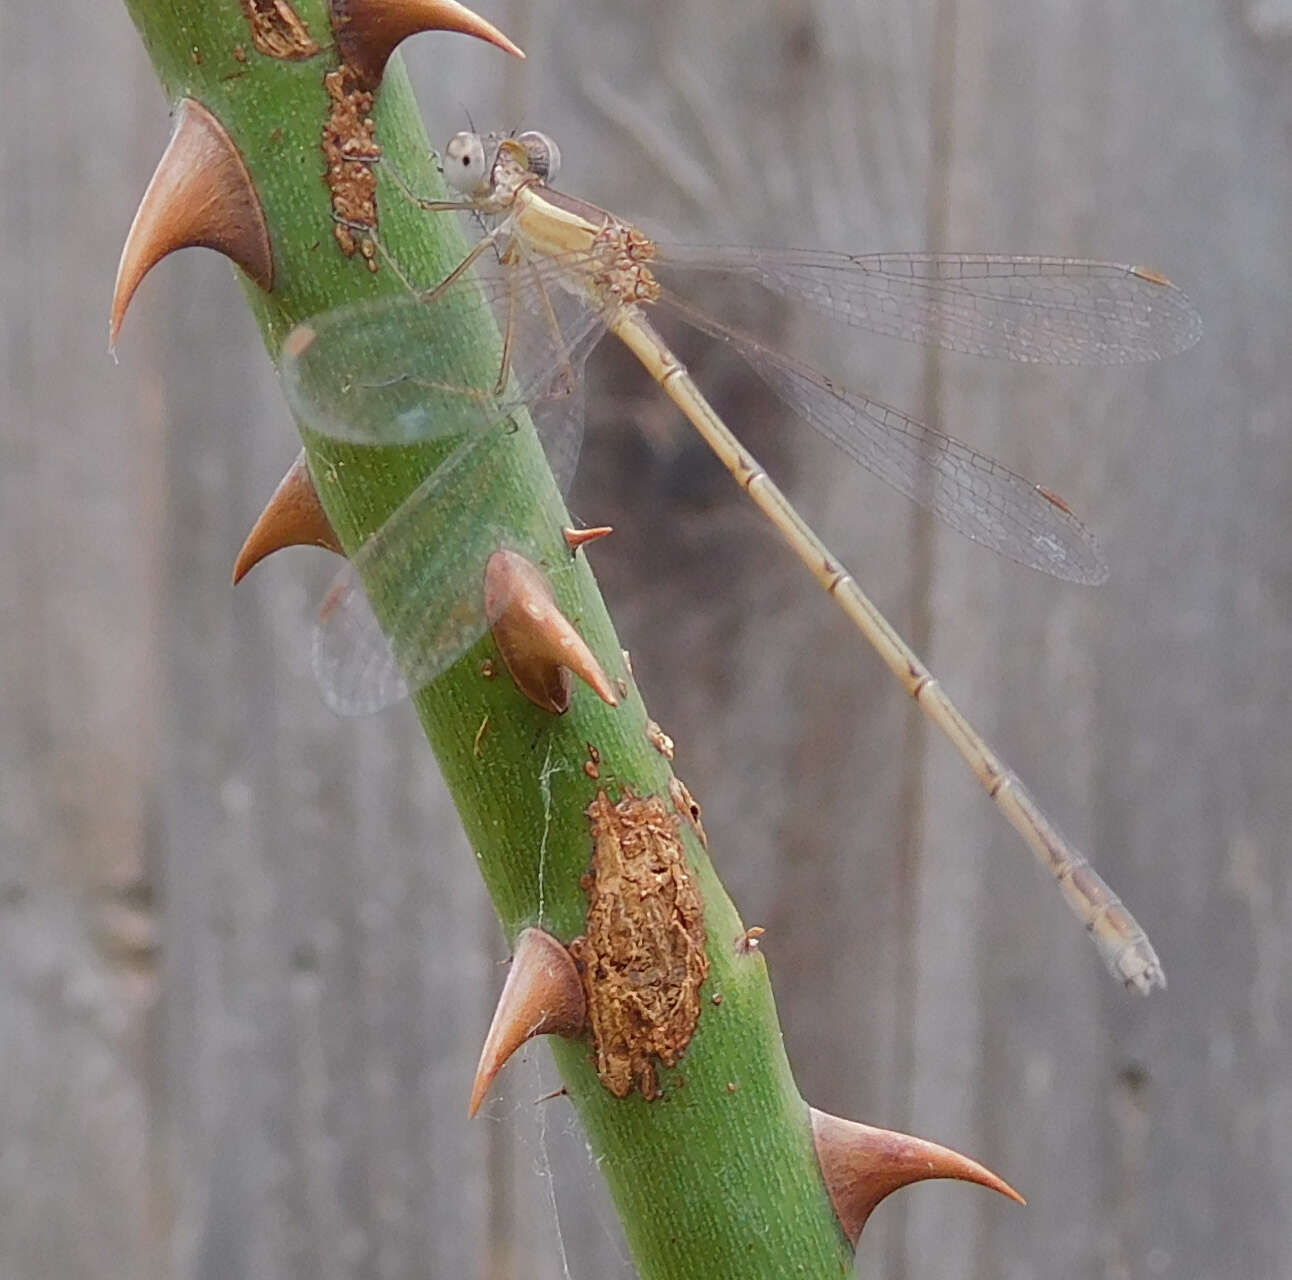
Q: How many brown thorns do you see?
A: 7